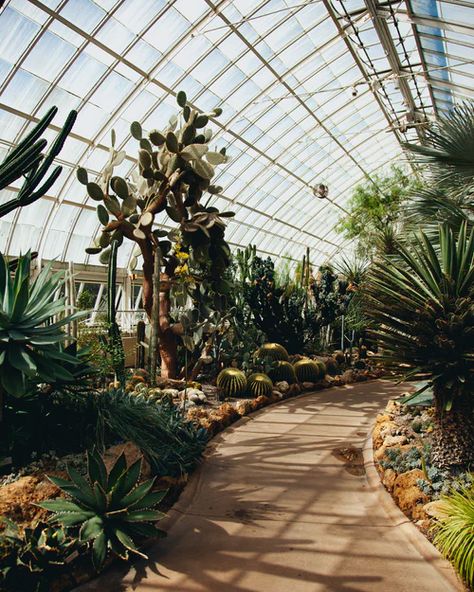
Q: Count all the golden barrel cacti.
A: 6